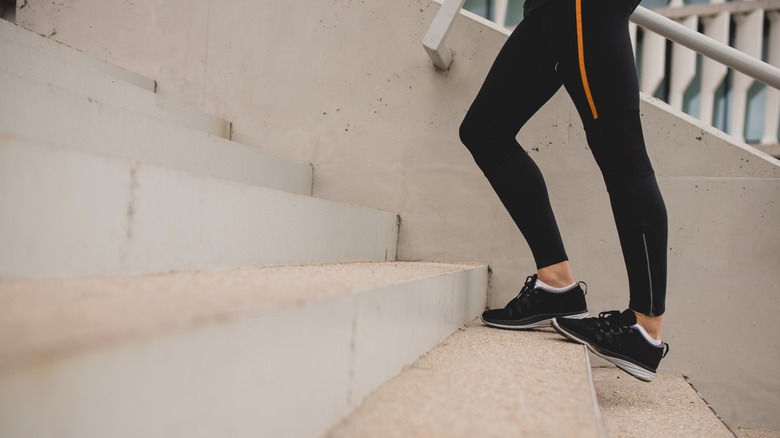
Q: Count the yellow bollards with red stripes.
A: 0